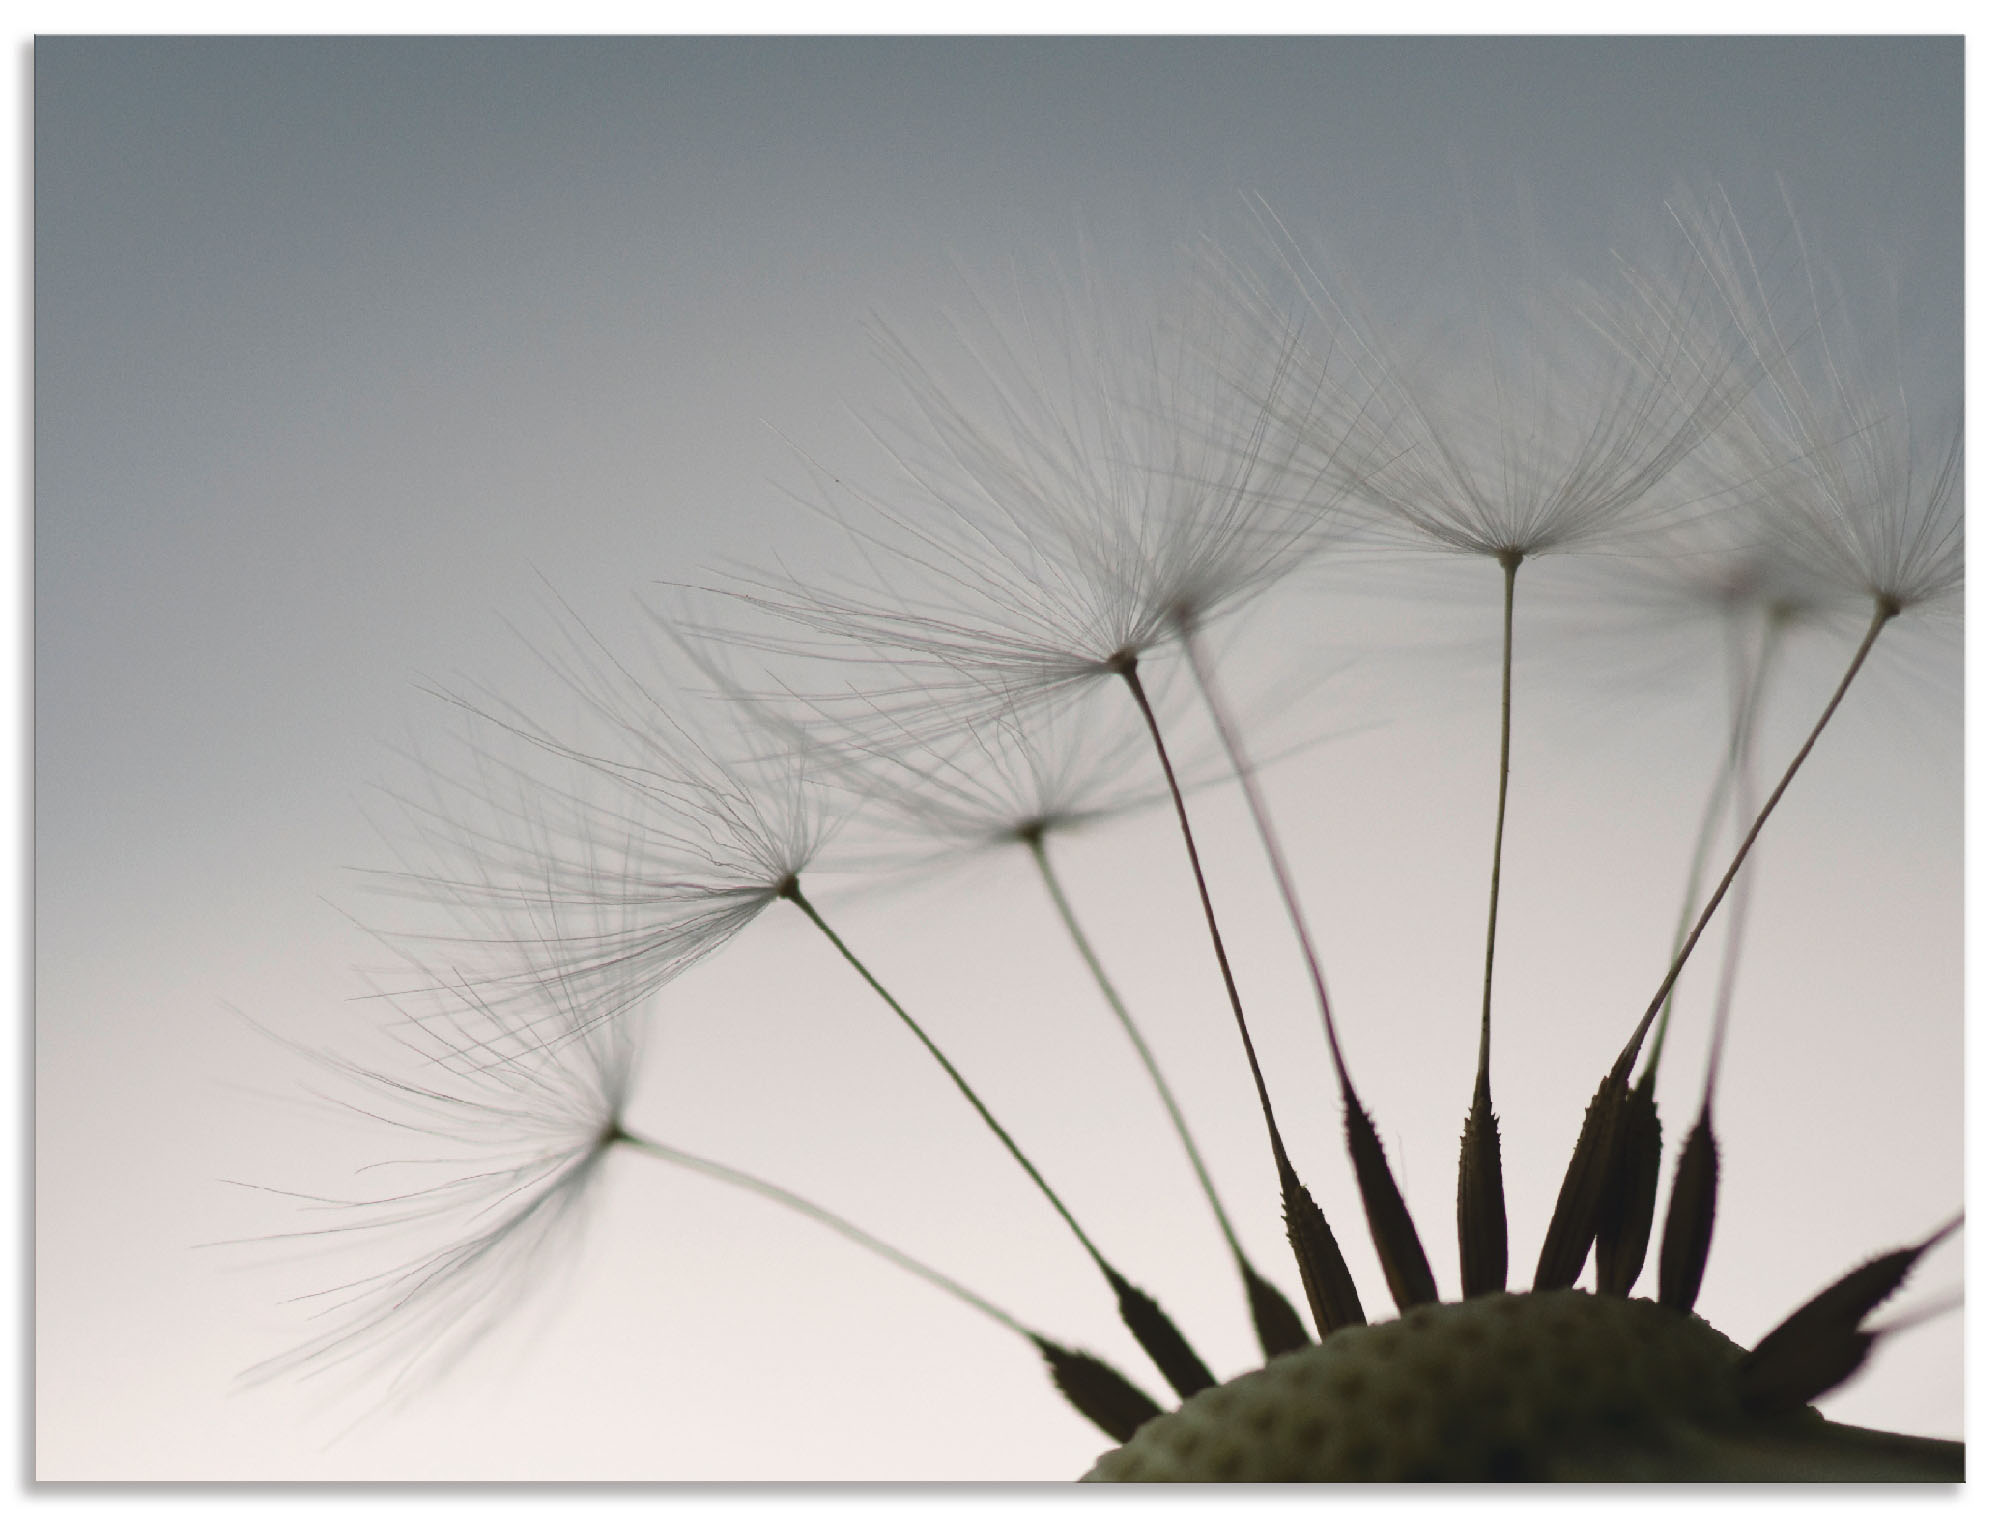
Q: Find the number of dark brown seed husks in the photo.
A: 11